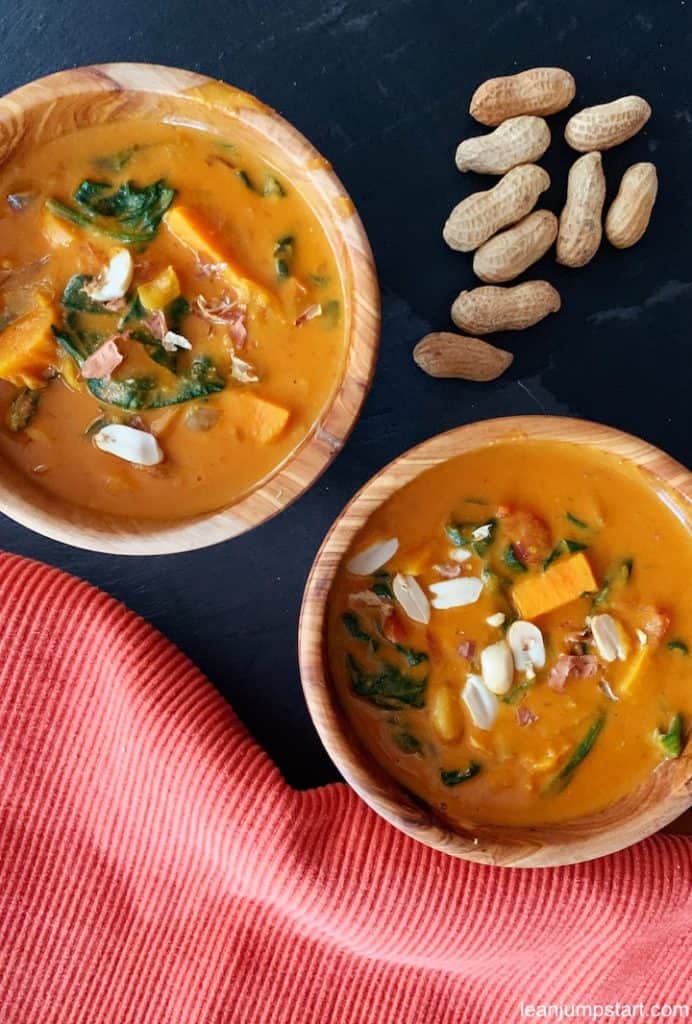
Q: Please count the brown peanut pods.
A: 9